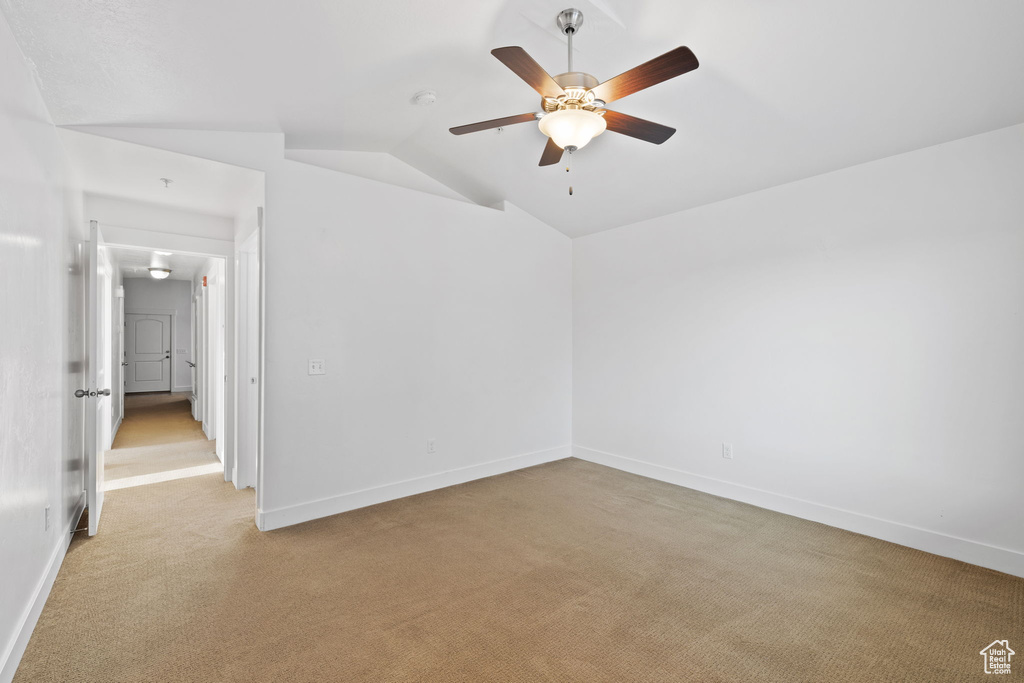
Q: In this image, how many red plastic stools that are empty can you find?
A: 0